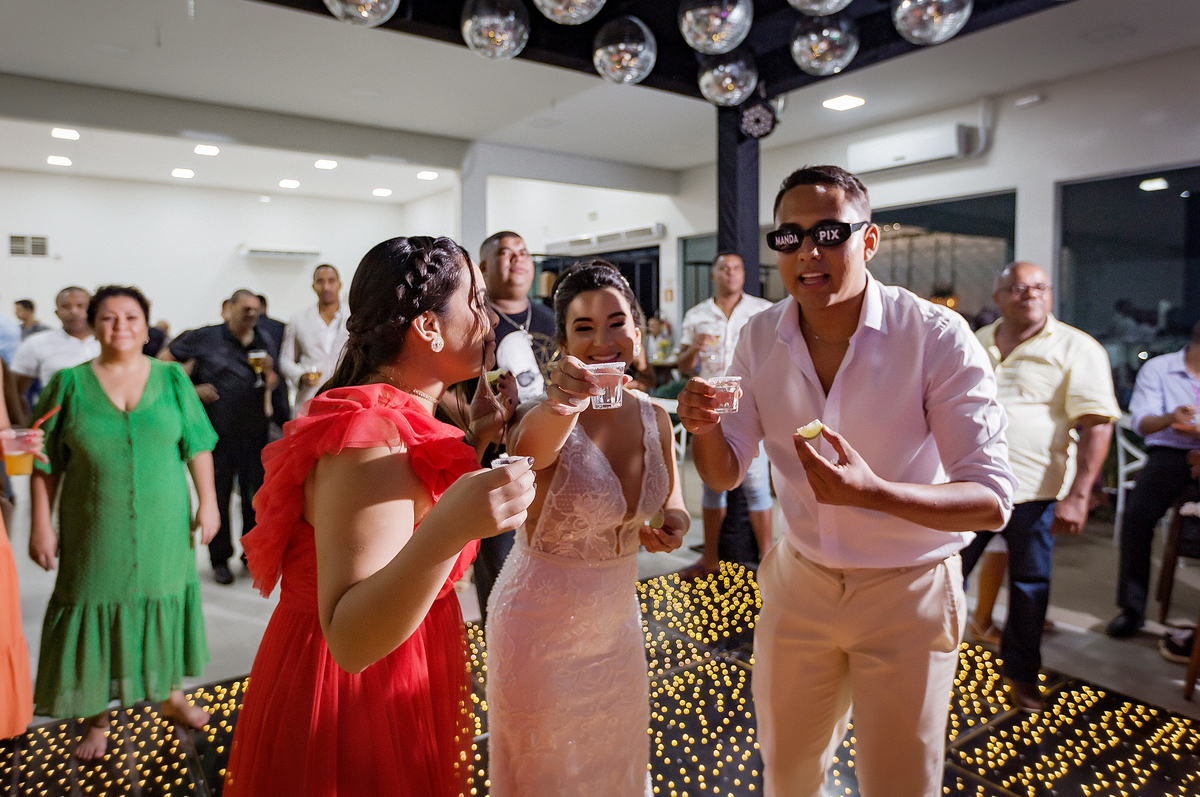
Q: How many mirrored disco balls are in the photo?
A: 9